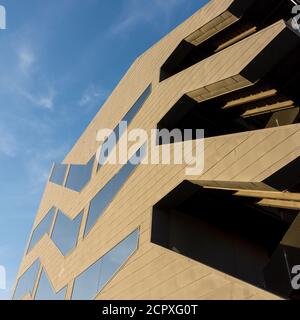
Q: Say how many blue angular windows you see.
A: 9